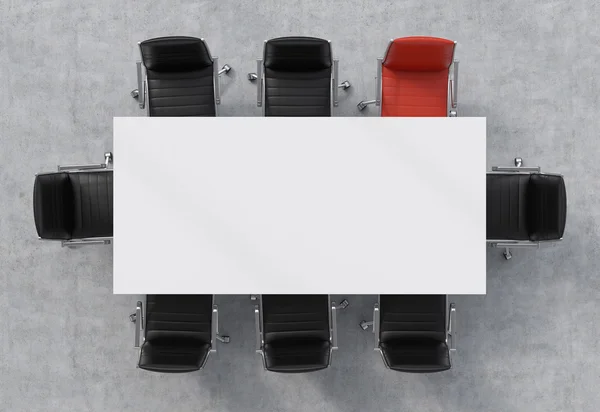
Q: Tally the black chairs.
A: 7